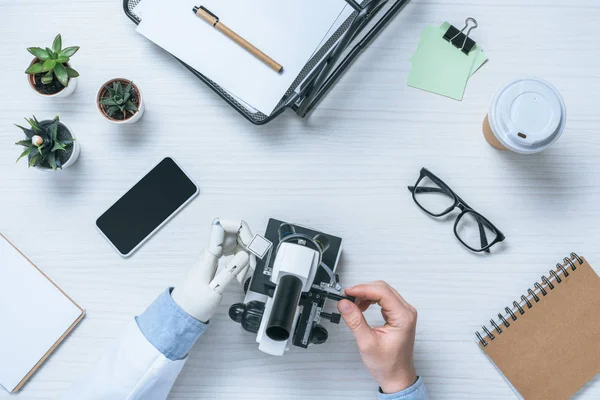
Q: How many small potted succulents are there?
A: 3